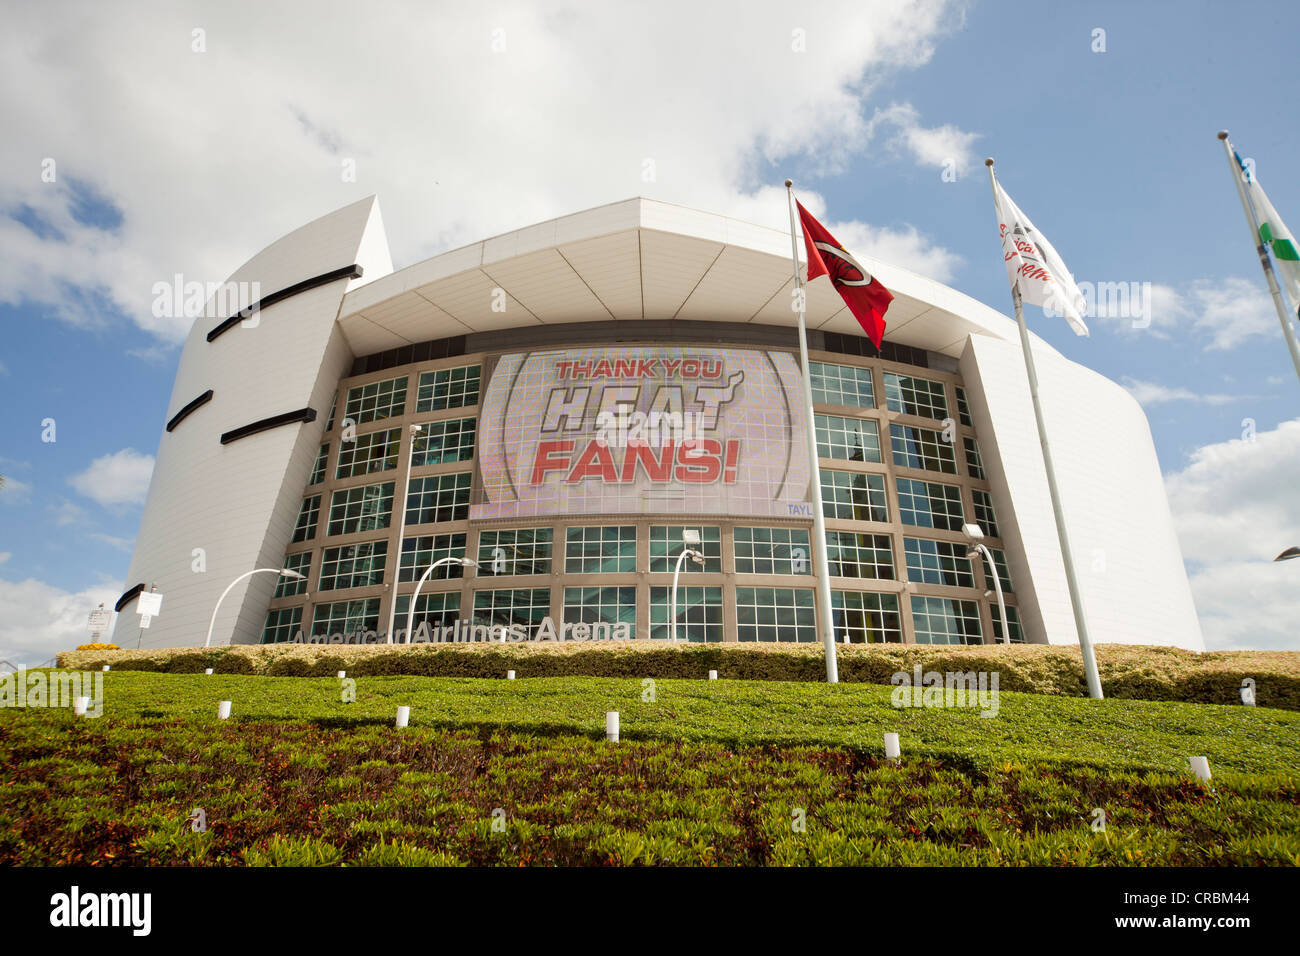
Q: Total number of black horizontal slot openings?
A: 4